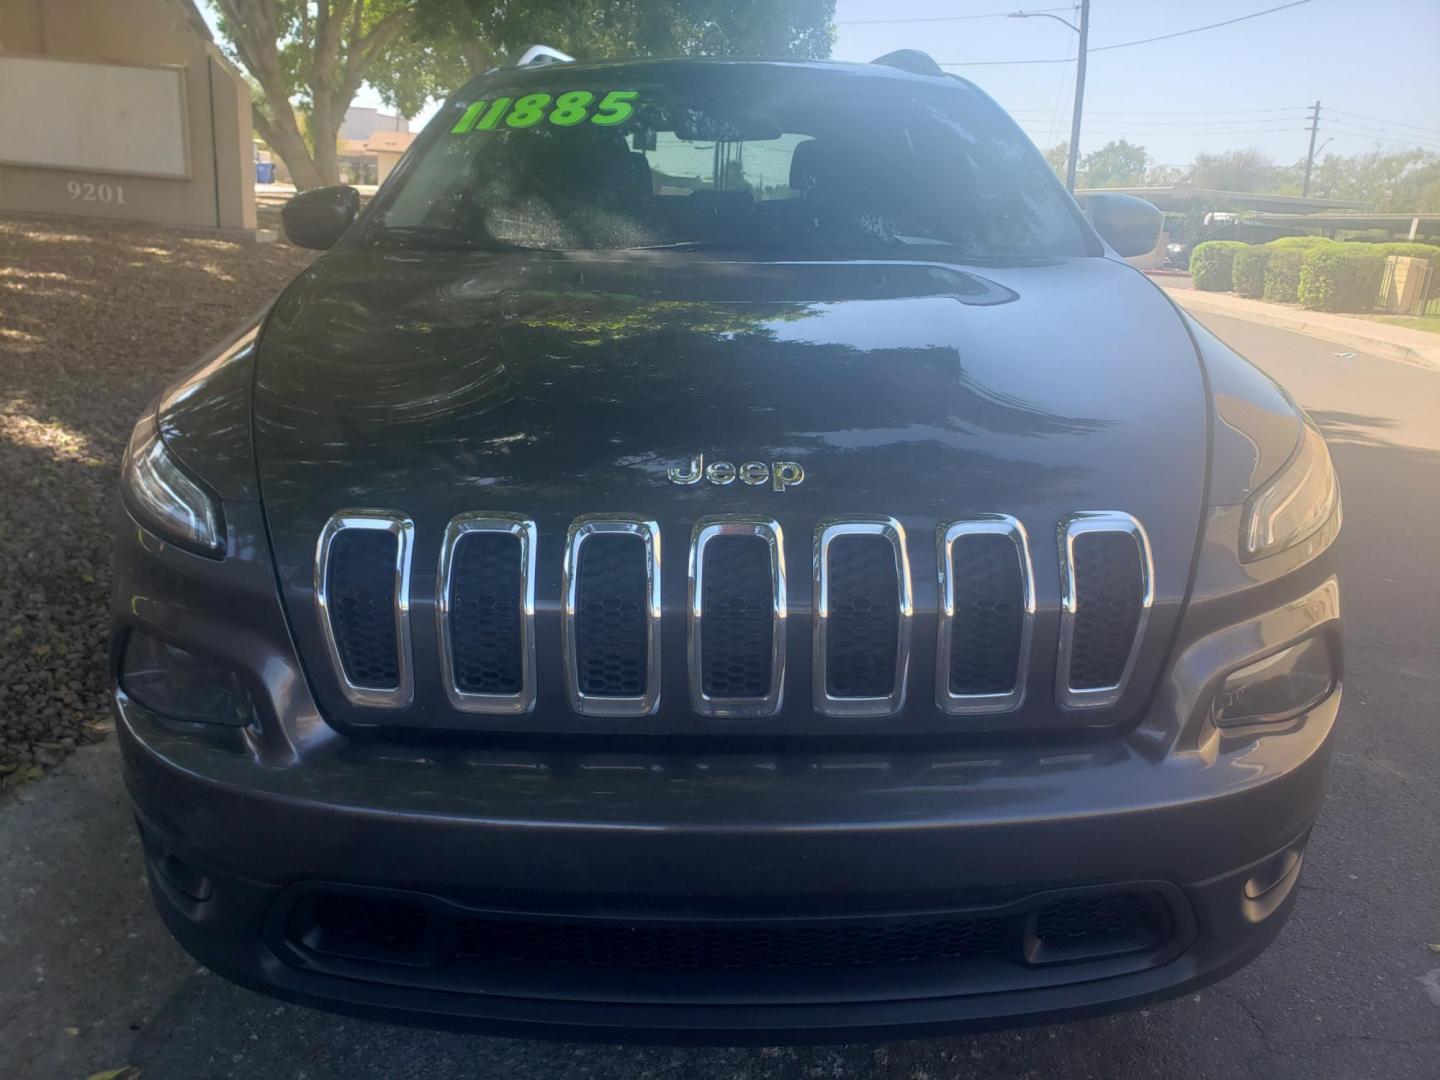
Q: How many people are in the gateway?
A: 0